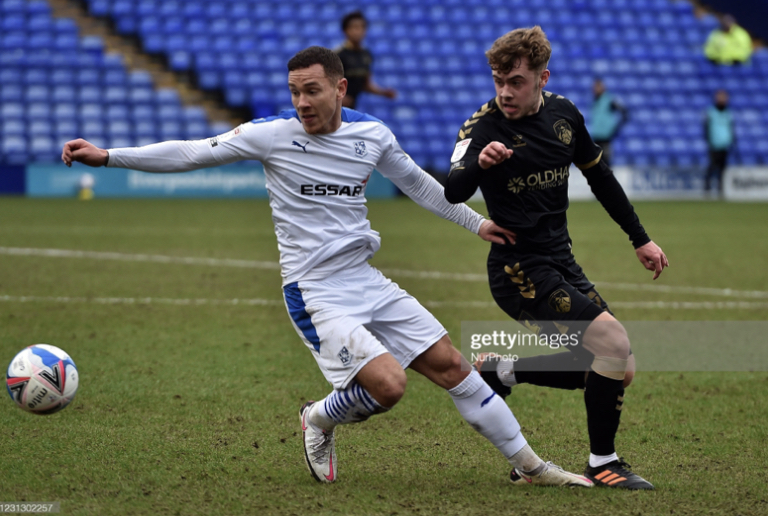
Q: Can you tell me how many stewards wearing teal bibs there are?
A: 2